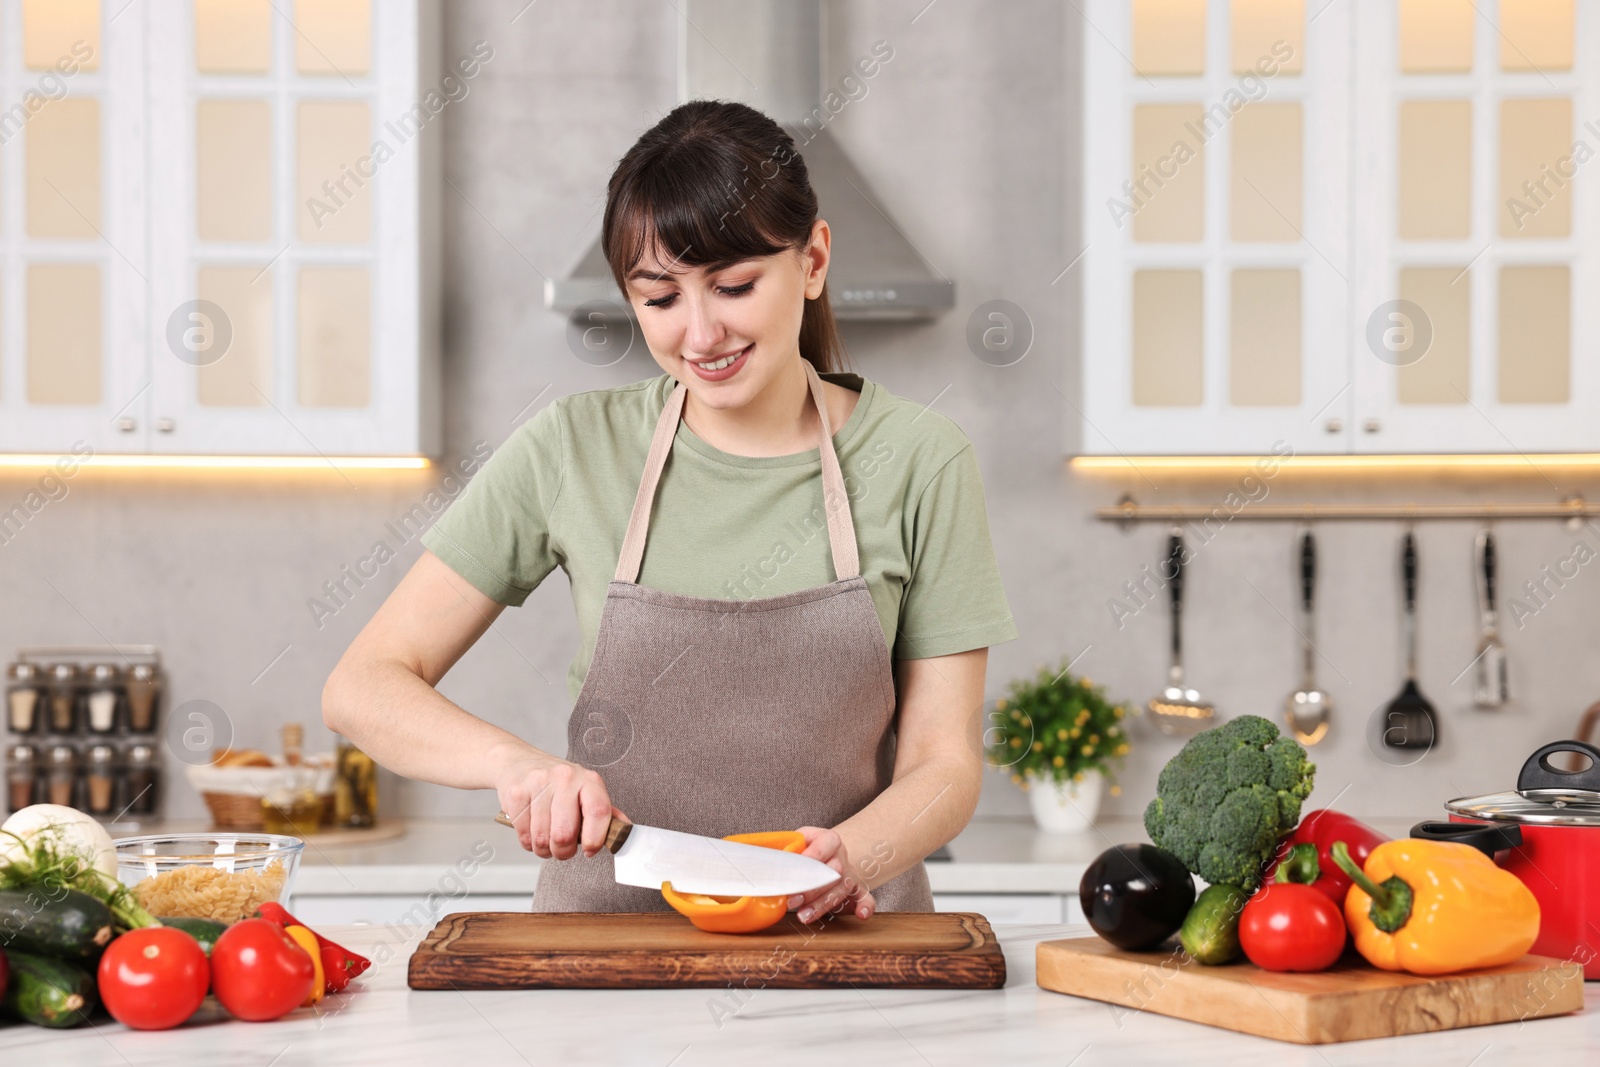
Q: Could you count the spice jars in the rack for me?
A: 8